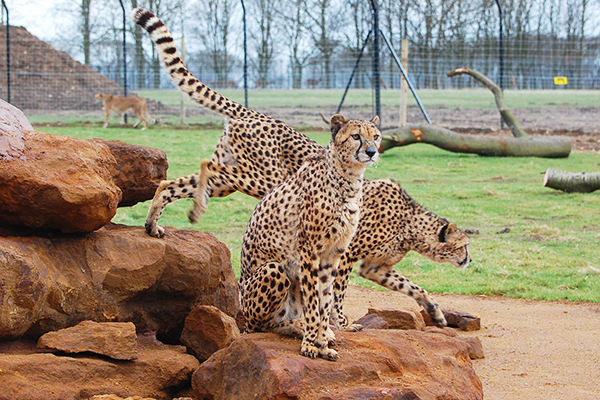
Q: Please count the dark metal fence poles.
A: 5